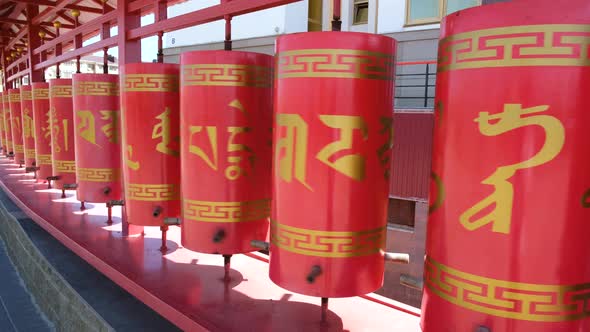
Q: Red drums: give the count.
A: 11